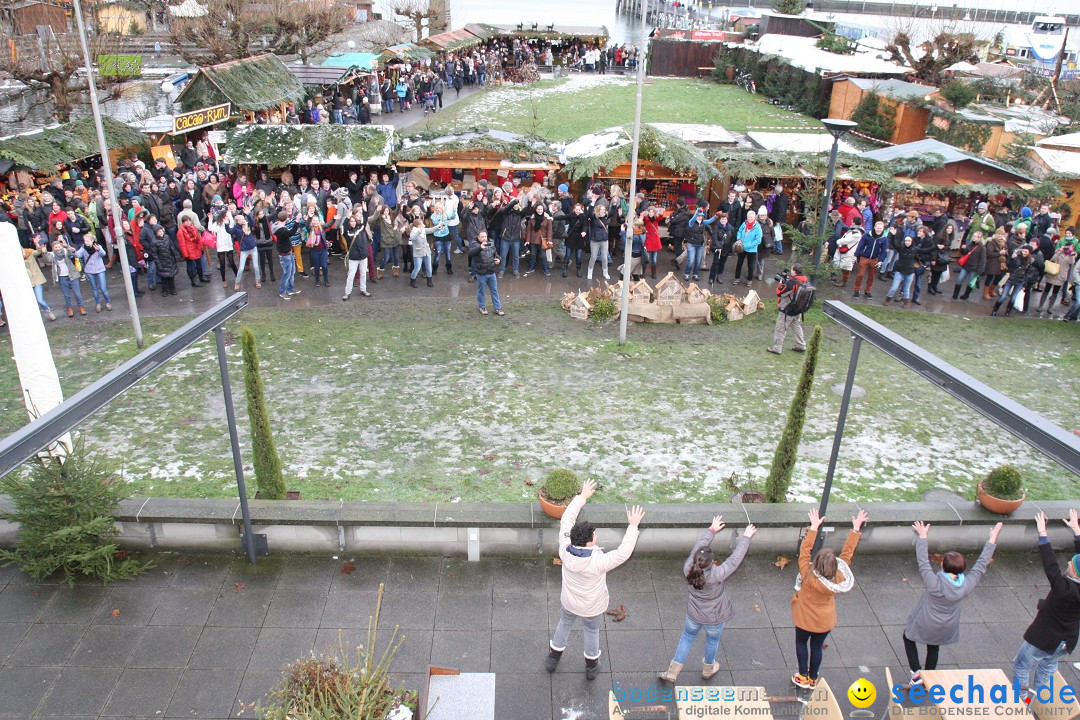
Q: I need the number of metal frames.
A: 2